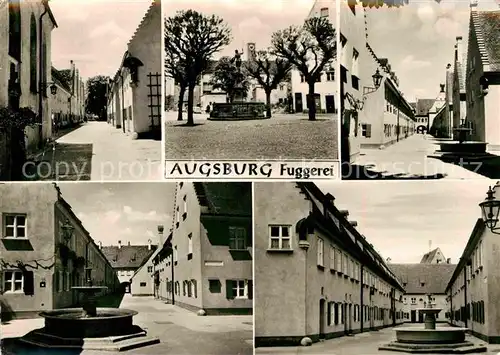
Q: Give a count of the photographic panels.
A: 5